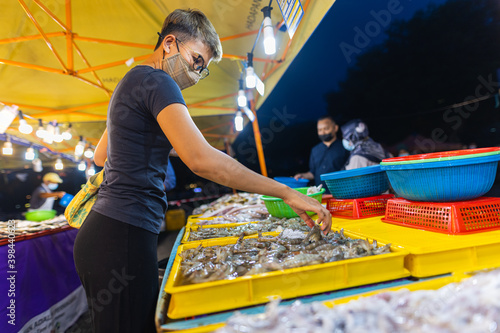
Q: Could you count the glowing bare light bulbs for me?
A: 15